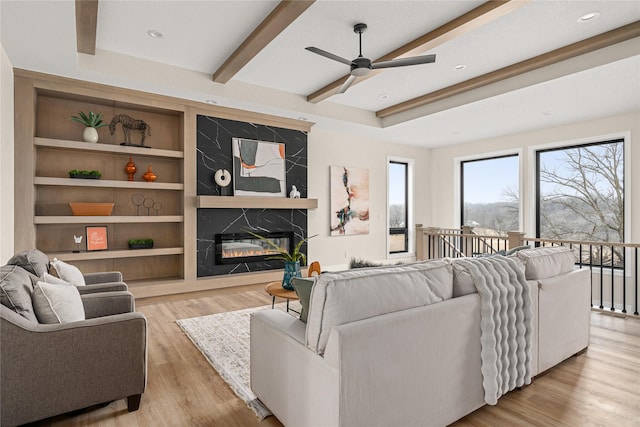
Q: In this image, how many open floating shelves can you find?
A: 4